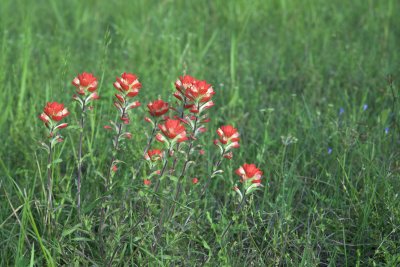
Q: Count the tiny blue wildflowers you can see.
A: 4